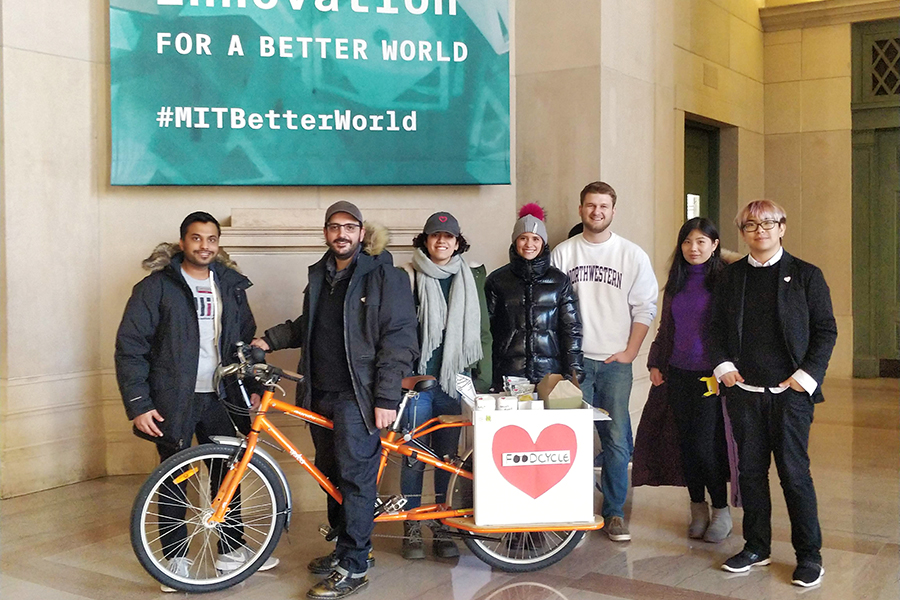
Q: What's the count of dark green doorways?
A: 2